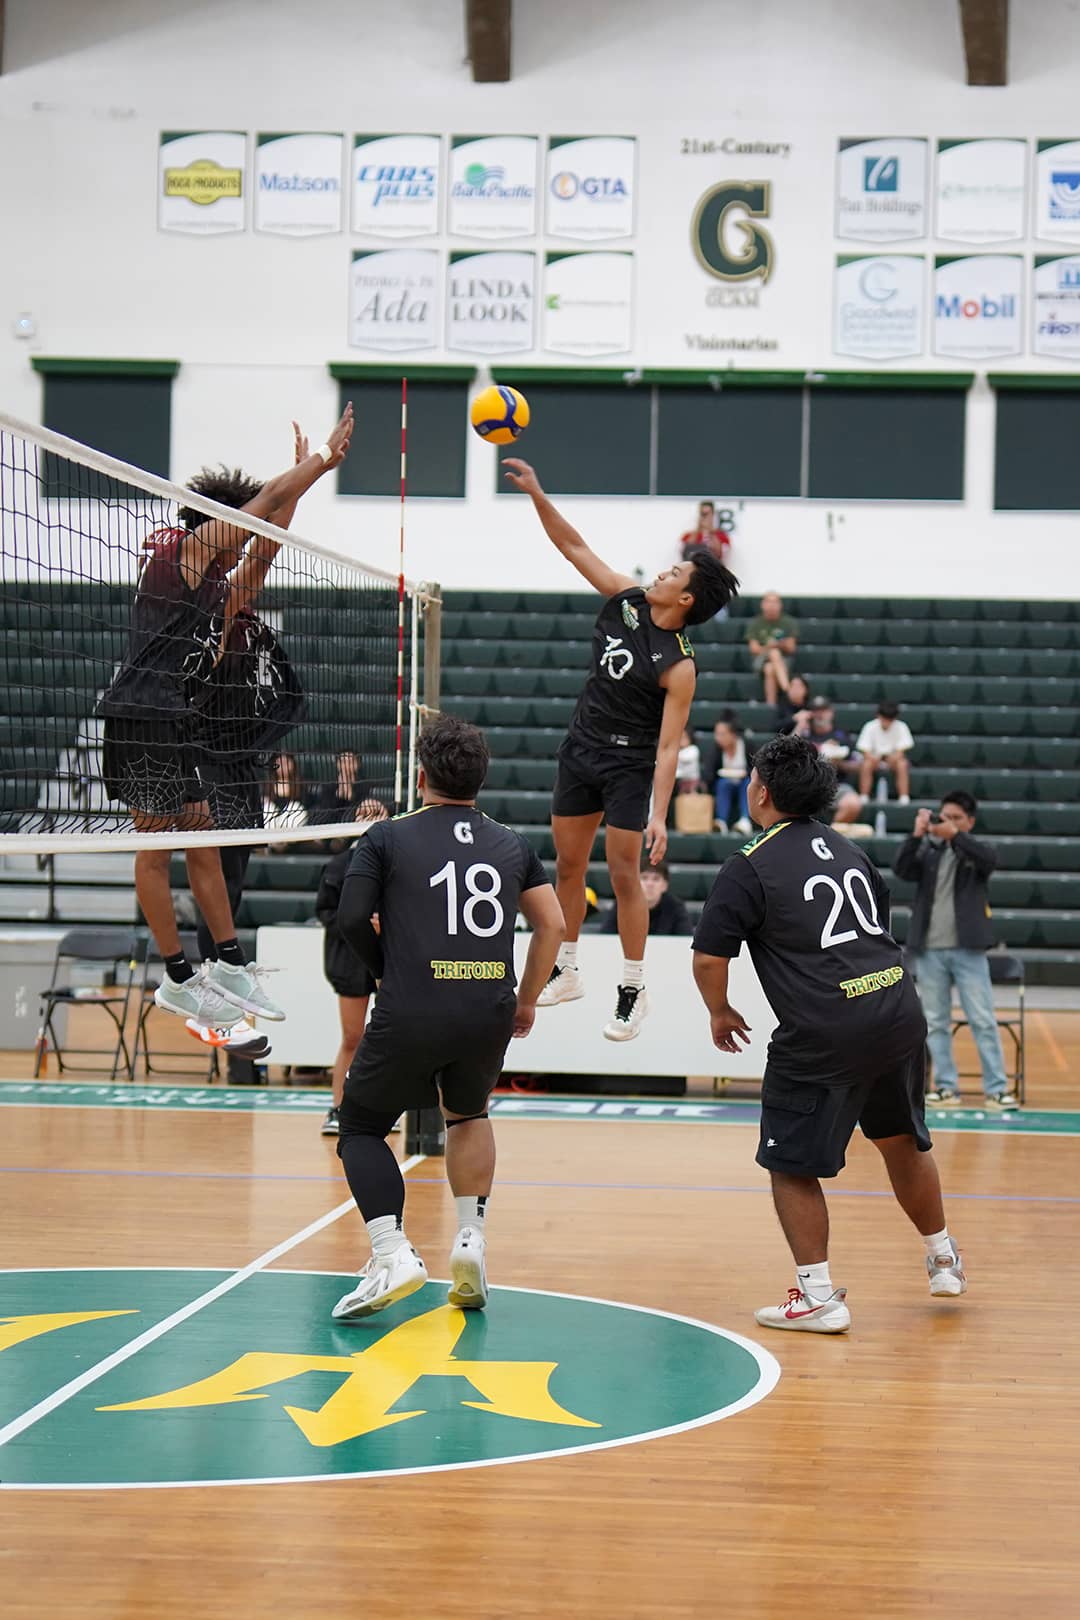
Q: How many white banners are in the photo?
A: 14